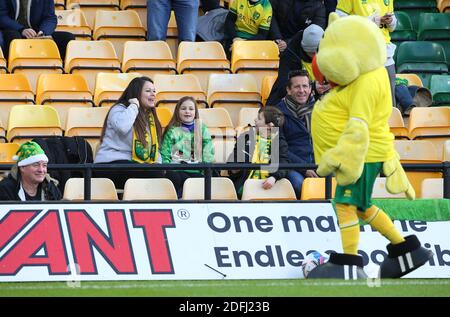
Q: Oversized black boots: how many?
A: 2